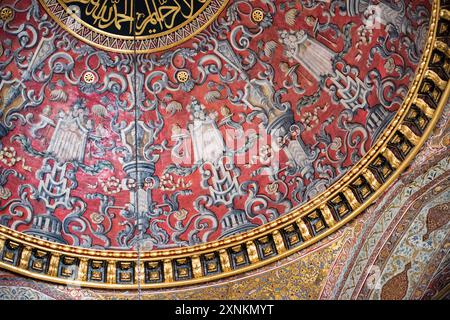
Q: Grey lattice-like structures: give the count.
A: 3